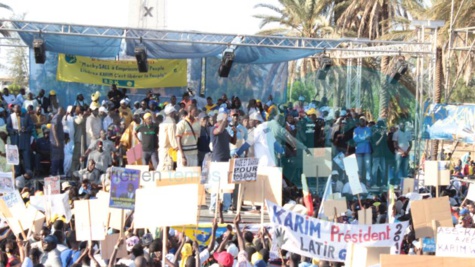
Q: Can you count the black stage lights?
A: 5